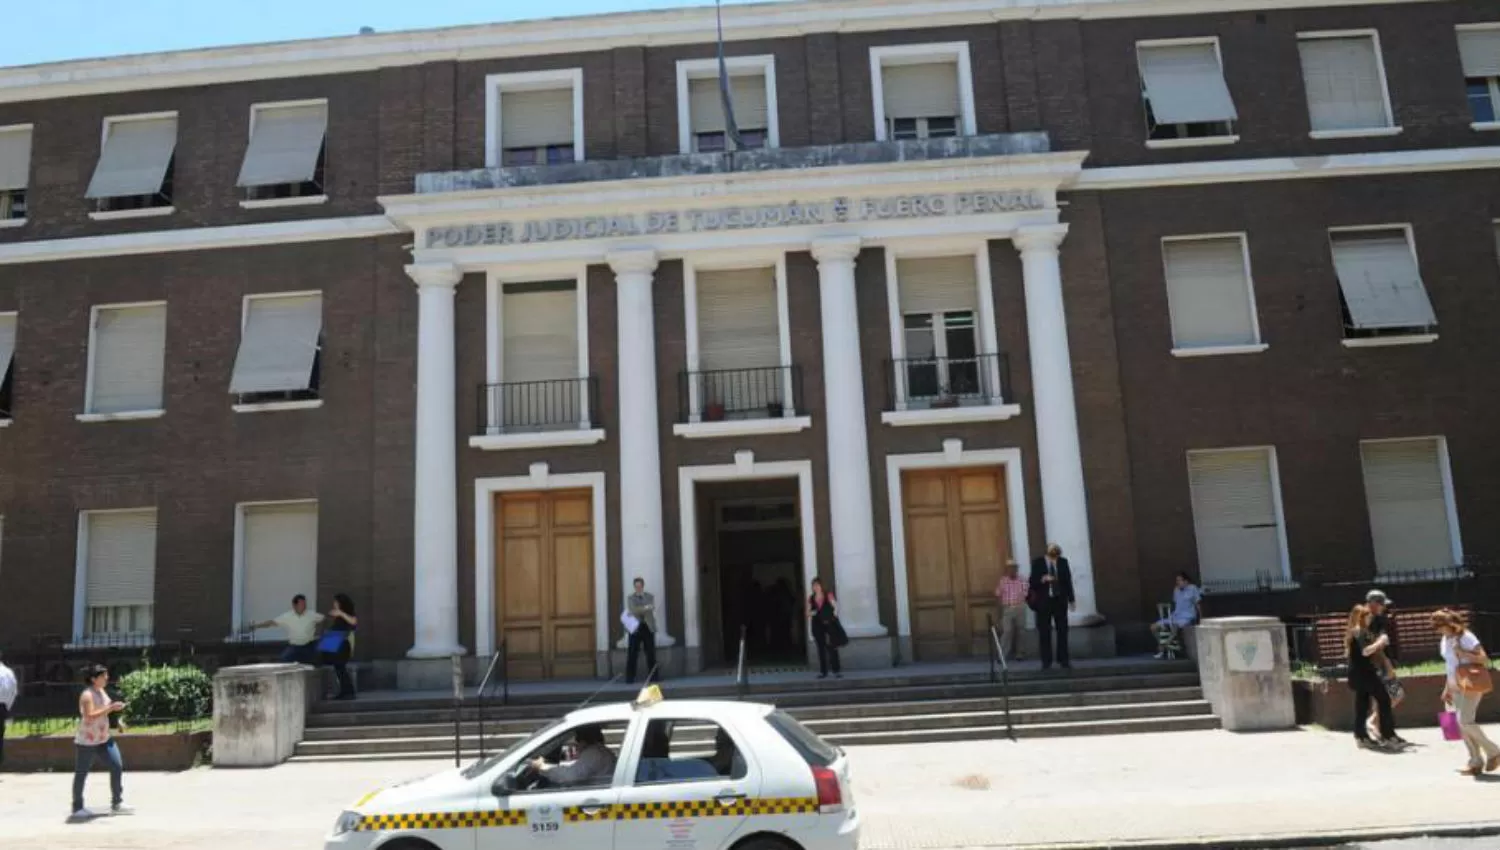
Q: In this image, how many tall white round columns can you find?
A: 4